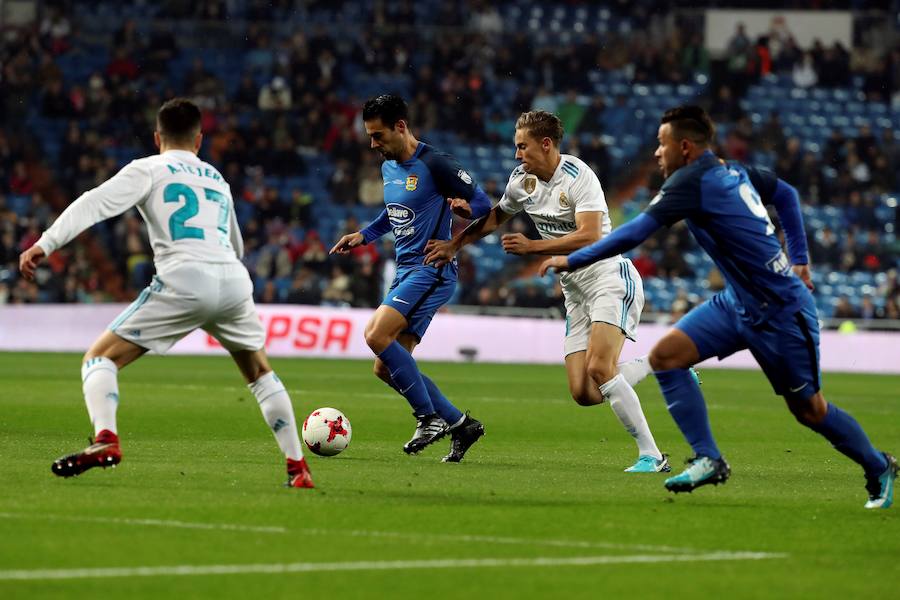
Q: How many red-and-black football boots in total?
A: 2